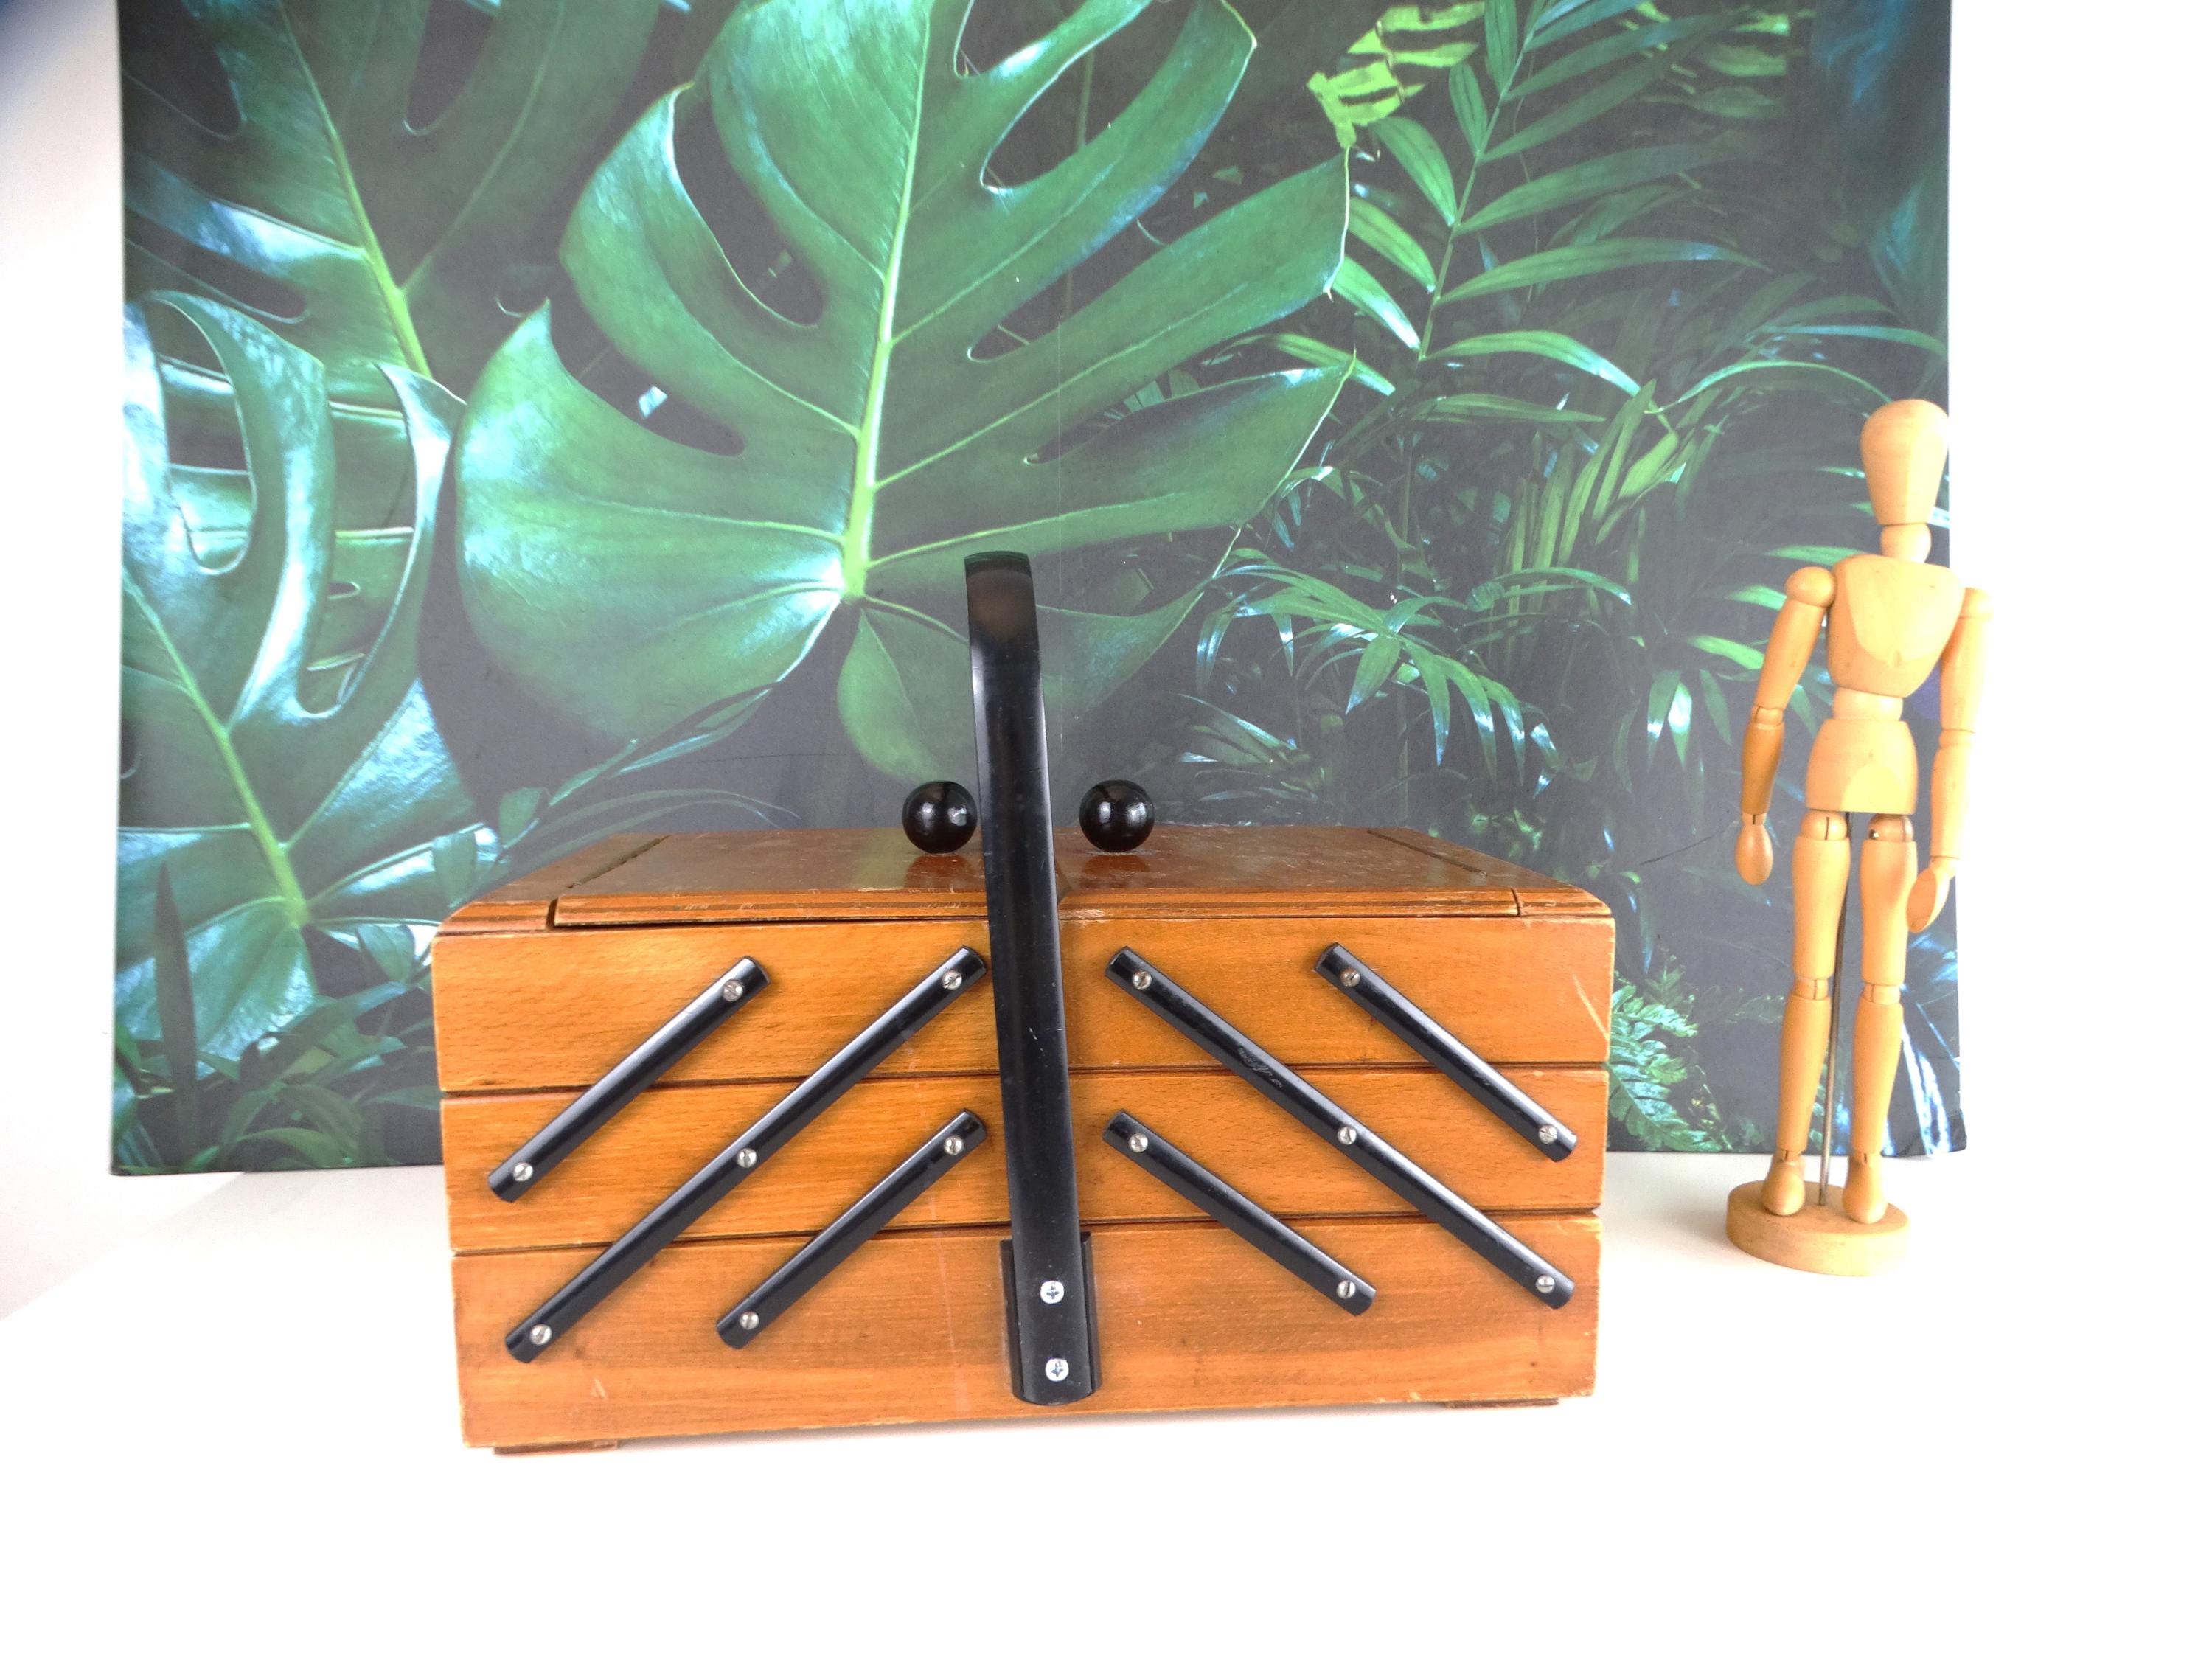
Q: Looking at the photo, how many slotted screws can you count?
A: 14